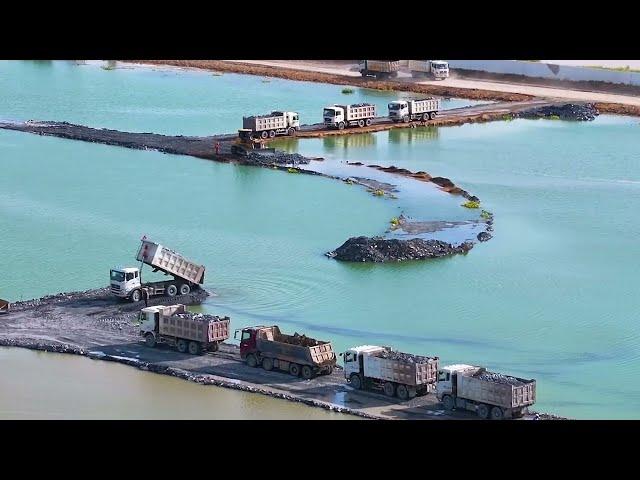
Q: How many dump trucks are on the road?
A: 10